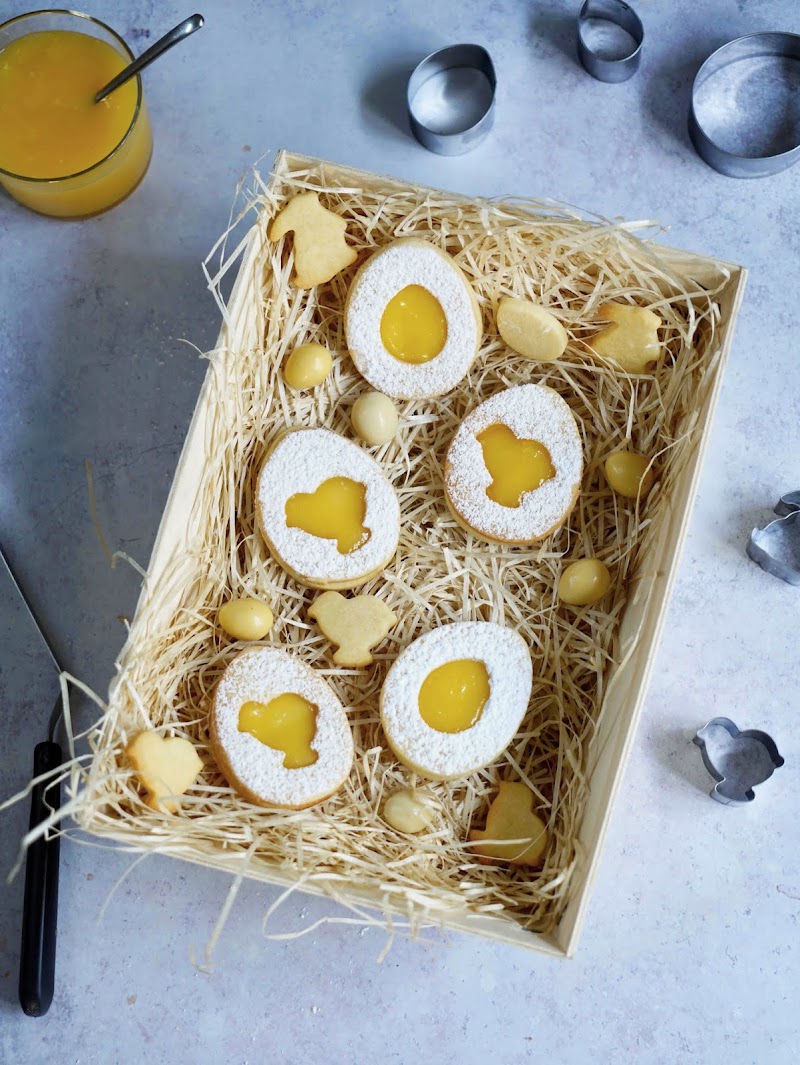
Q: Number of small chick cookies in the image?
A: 3